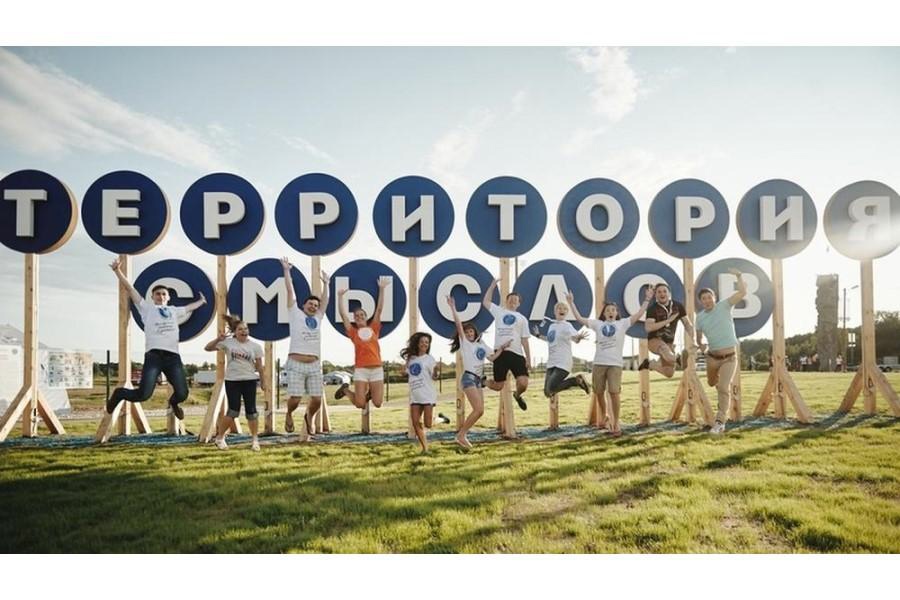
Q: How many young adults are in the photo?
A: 11